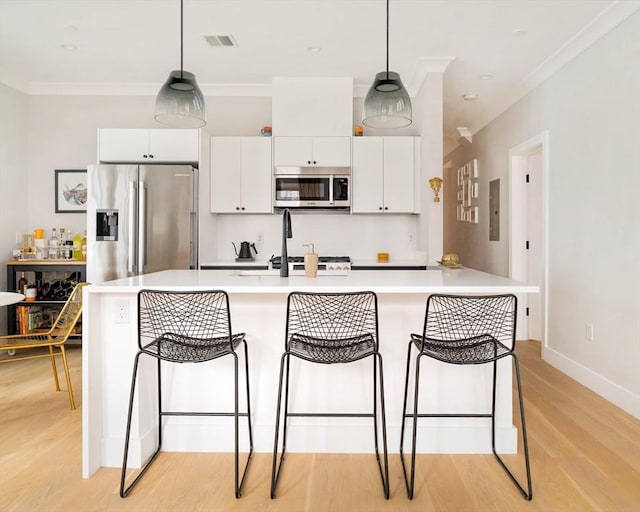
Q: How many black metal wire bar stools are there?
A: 3